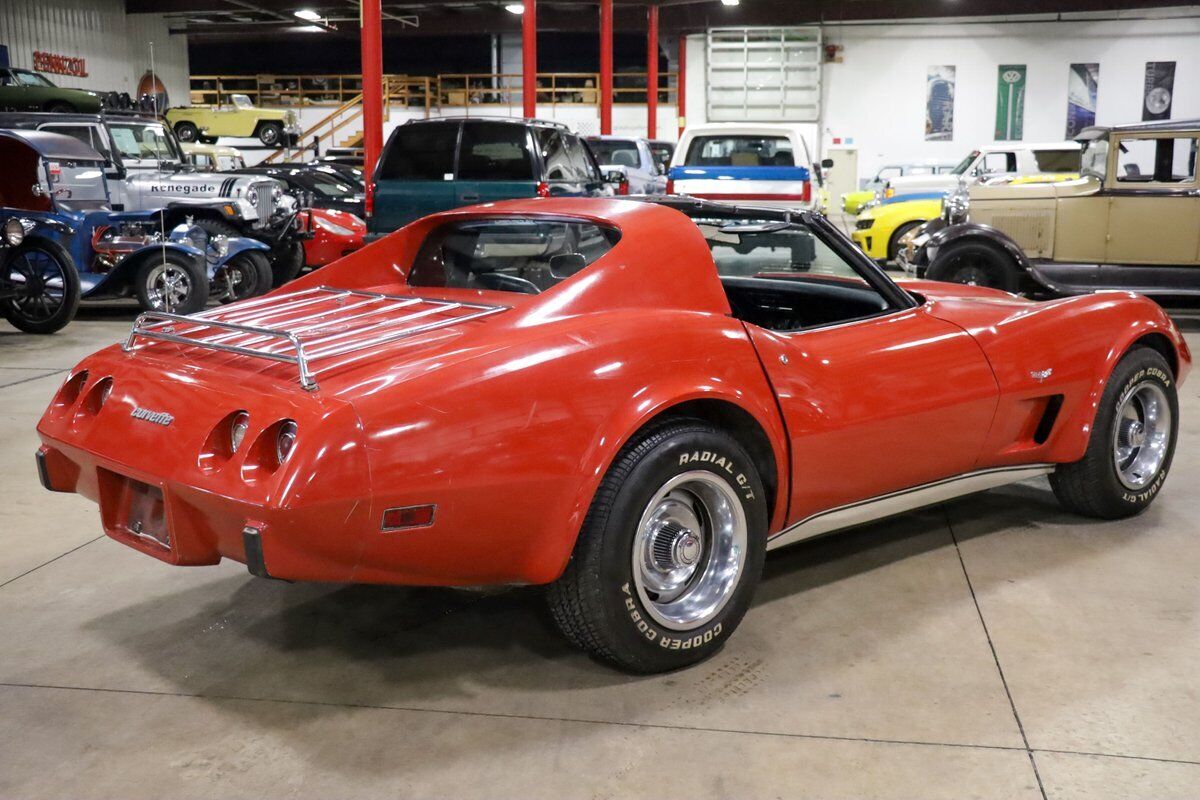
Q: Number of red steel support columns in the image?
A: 5